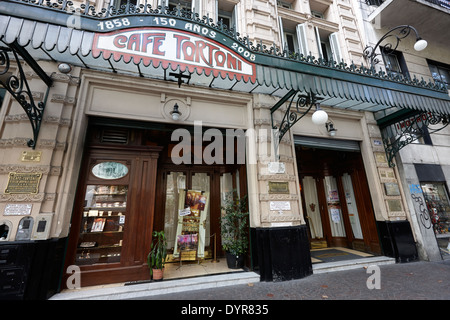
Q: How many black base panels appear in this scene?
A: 3